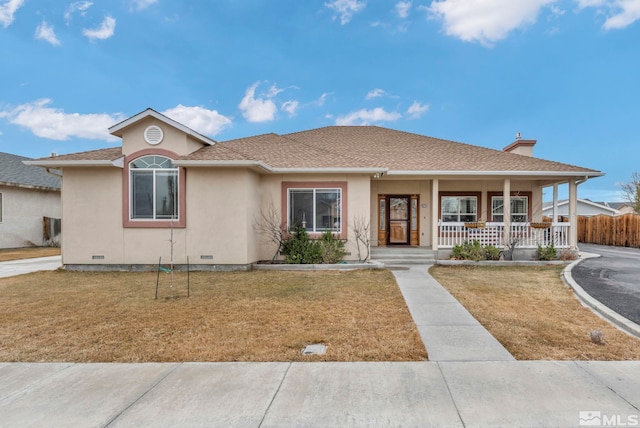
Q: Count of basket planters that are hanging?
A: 2